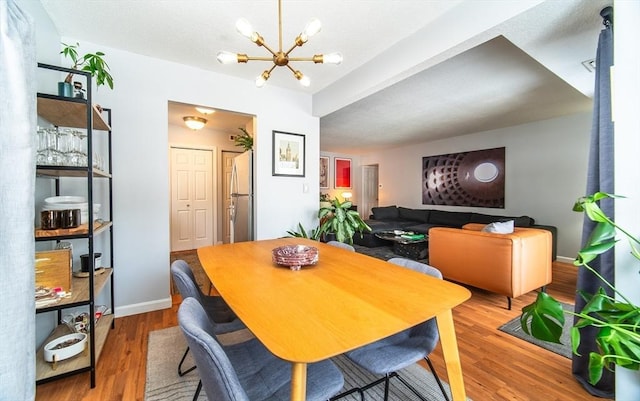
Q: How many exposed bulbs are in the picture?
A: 6